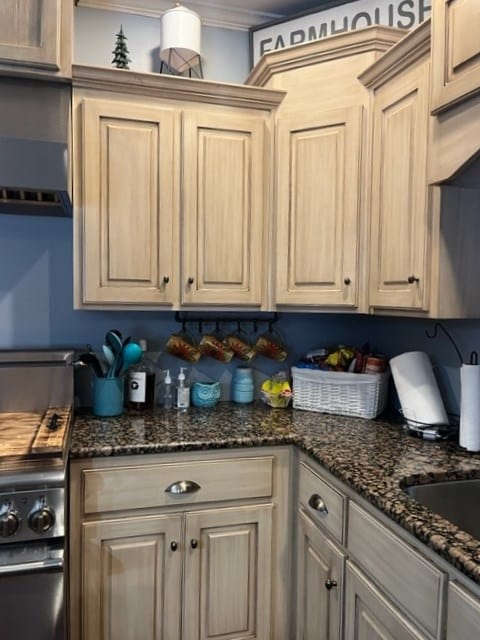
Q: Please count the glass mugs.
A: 4